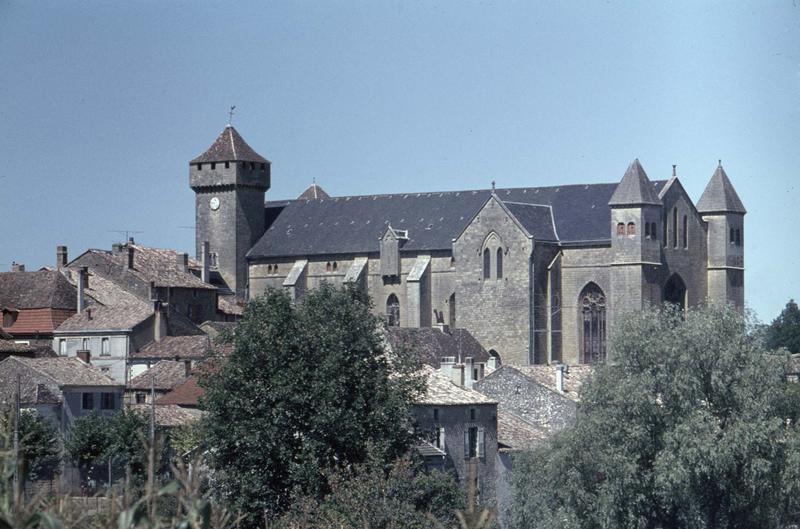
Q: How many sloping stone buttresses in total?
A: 3